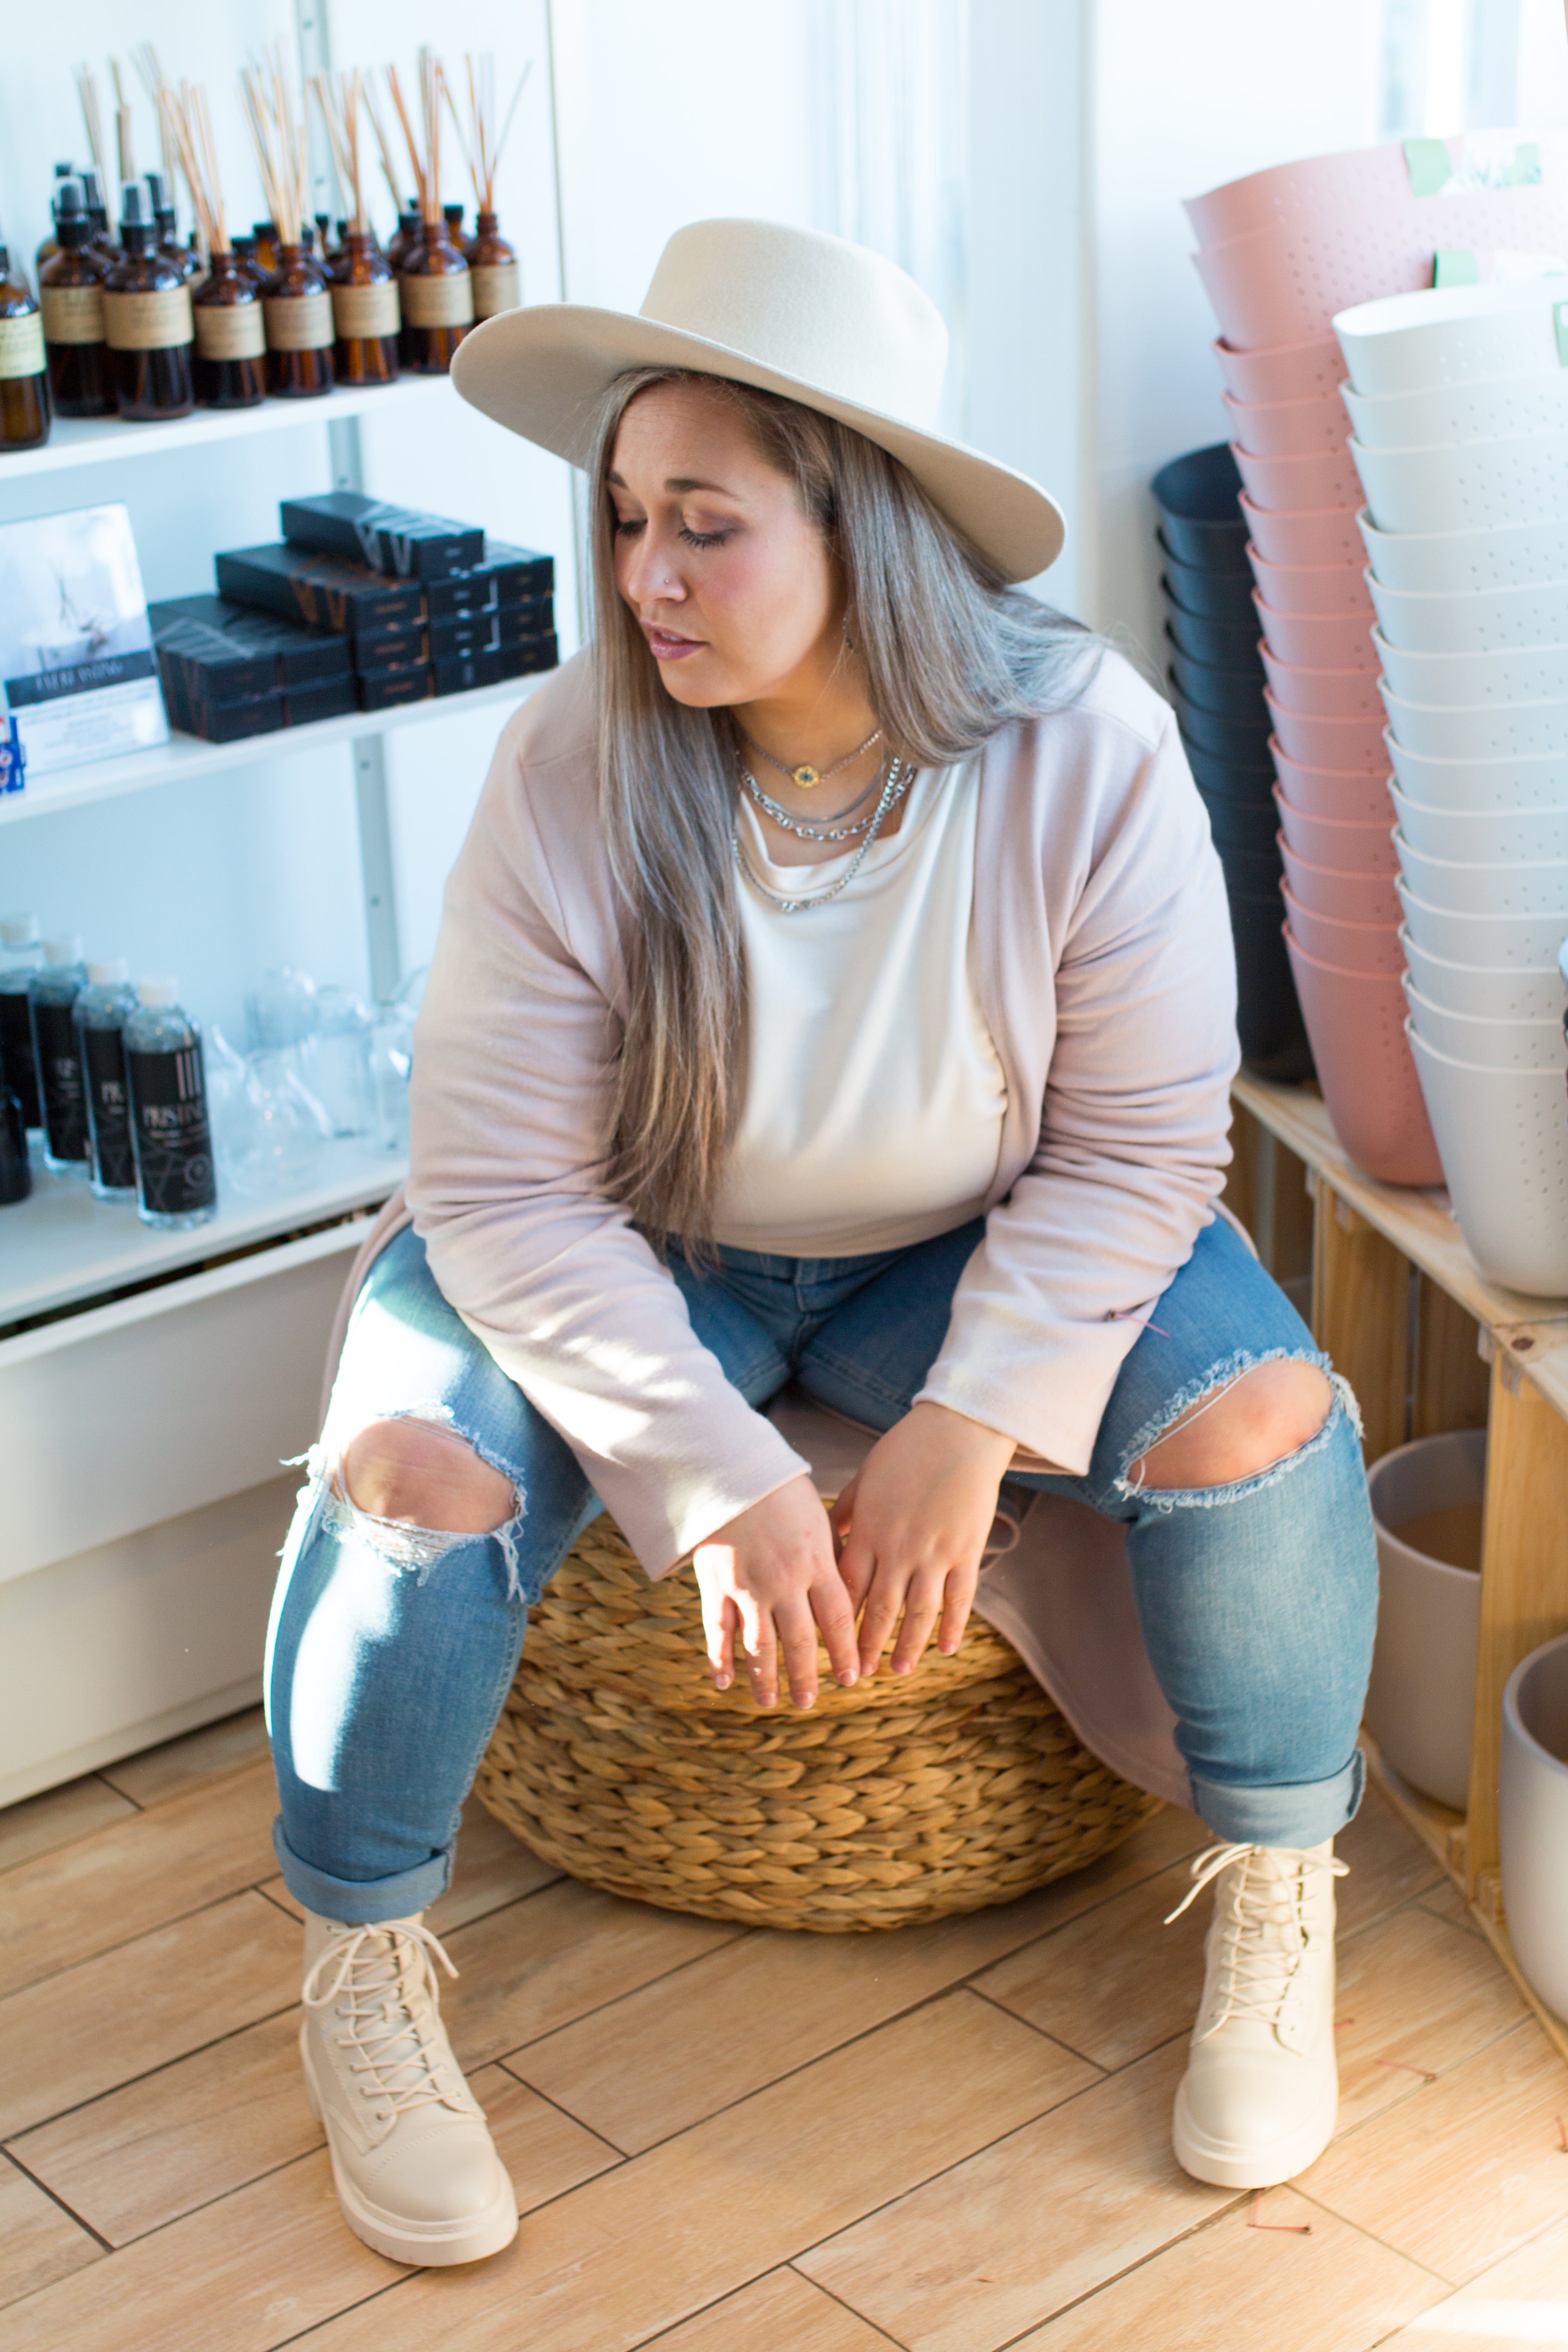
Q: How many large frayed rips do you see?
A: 2